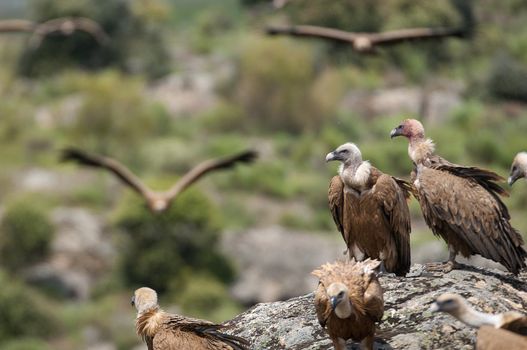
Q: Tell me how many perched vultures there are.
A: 6